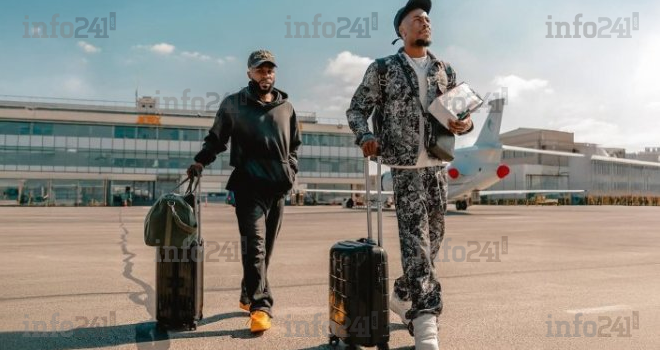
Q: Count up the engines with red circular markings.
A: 2